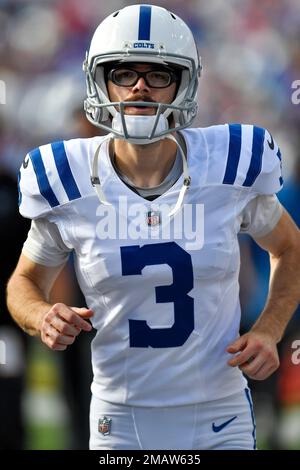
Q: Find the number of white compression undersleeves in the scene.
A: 2